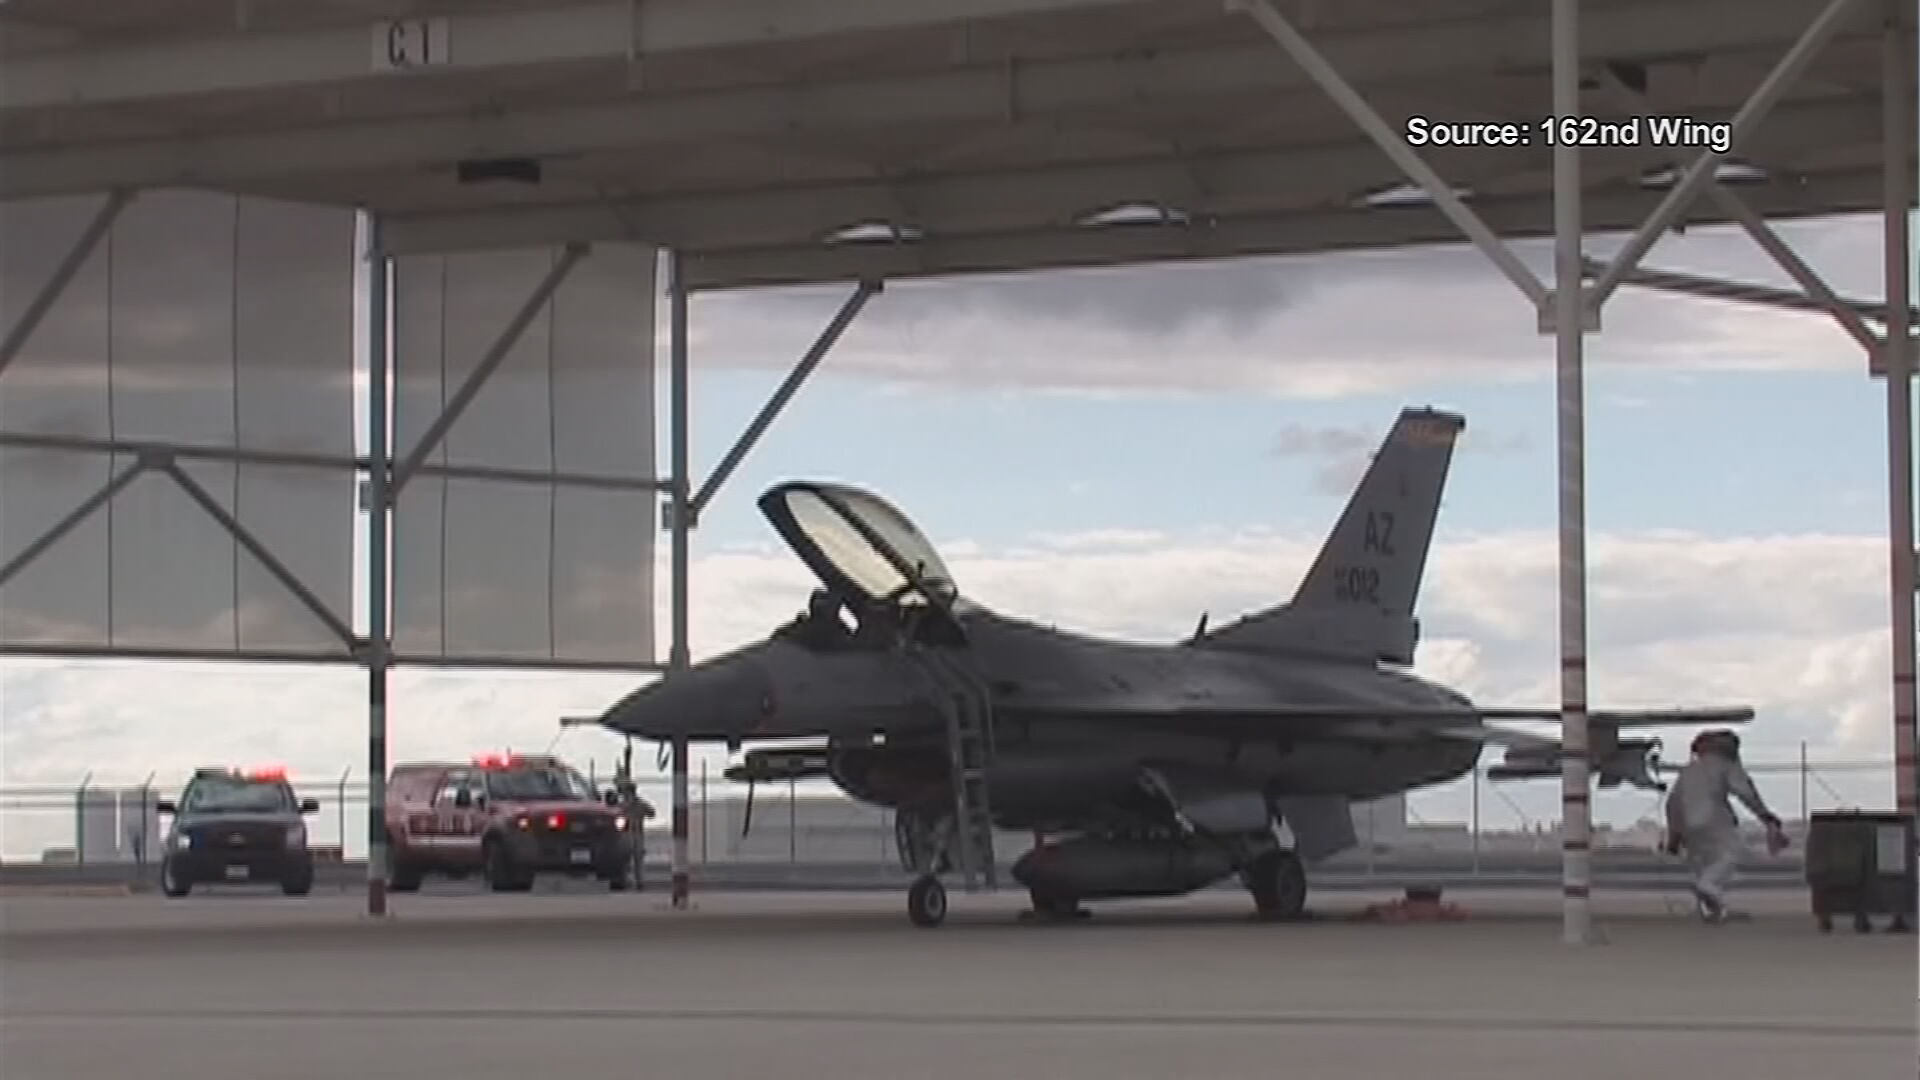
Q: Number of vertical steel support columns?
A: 4